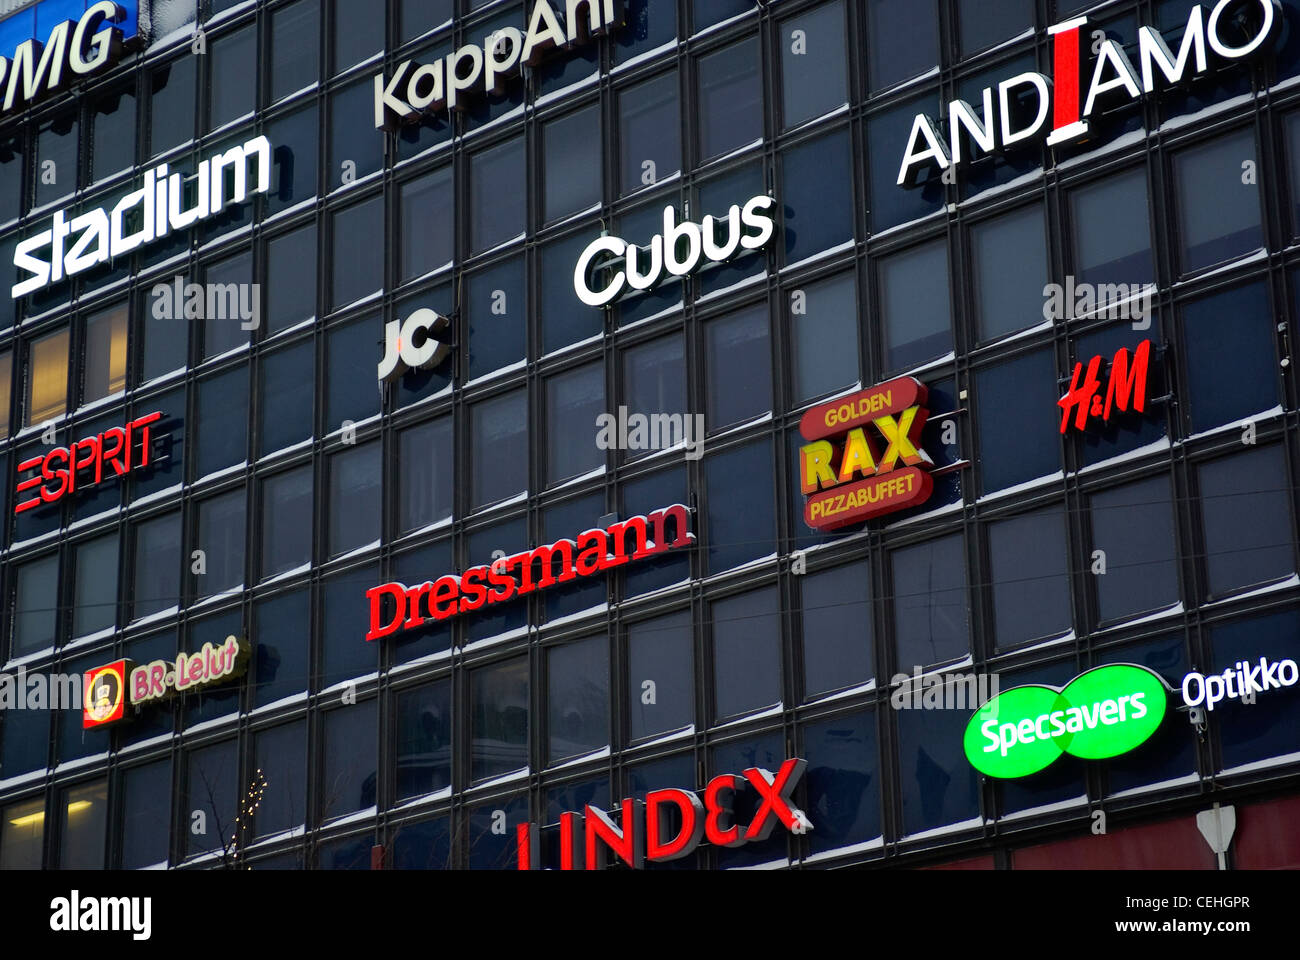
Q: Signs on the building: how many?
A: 13